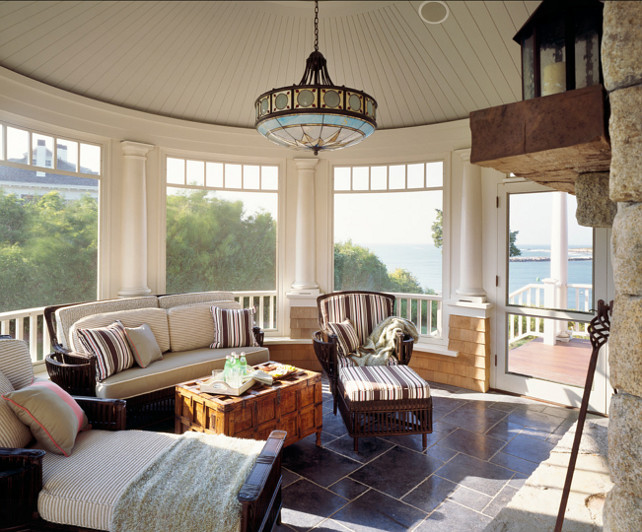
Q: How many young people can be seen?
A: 0